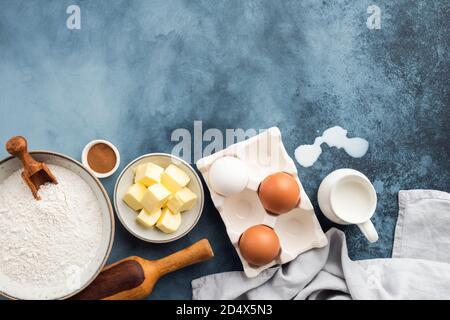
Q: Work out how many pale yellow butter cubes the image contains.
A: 7